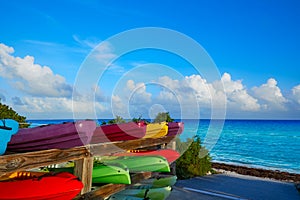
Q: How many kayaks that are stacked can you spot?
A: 11